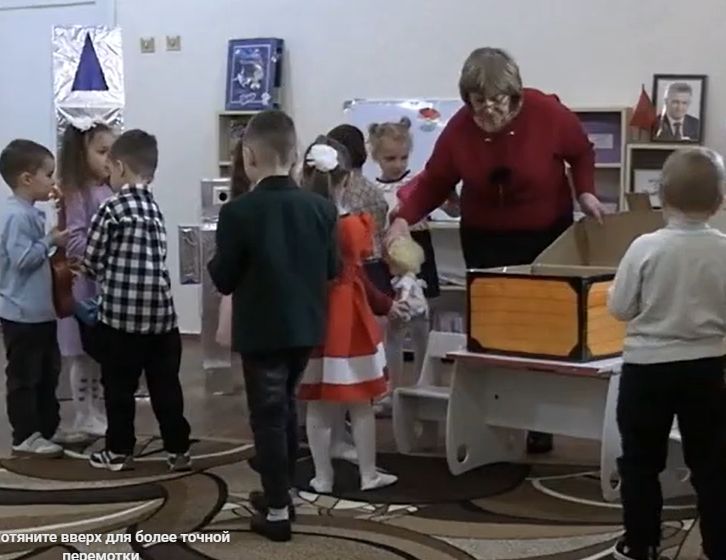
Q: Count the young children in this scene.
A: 9